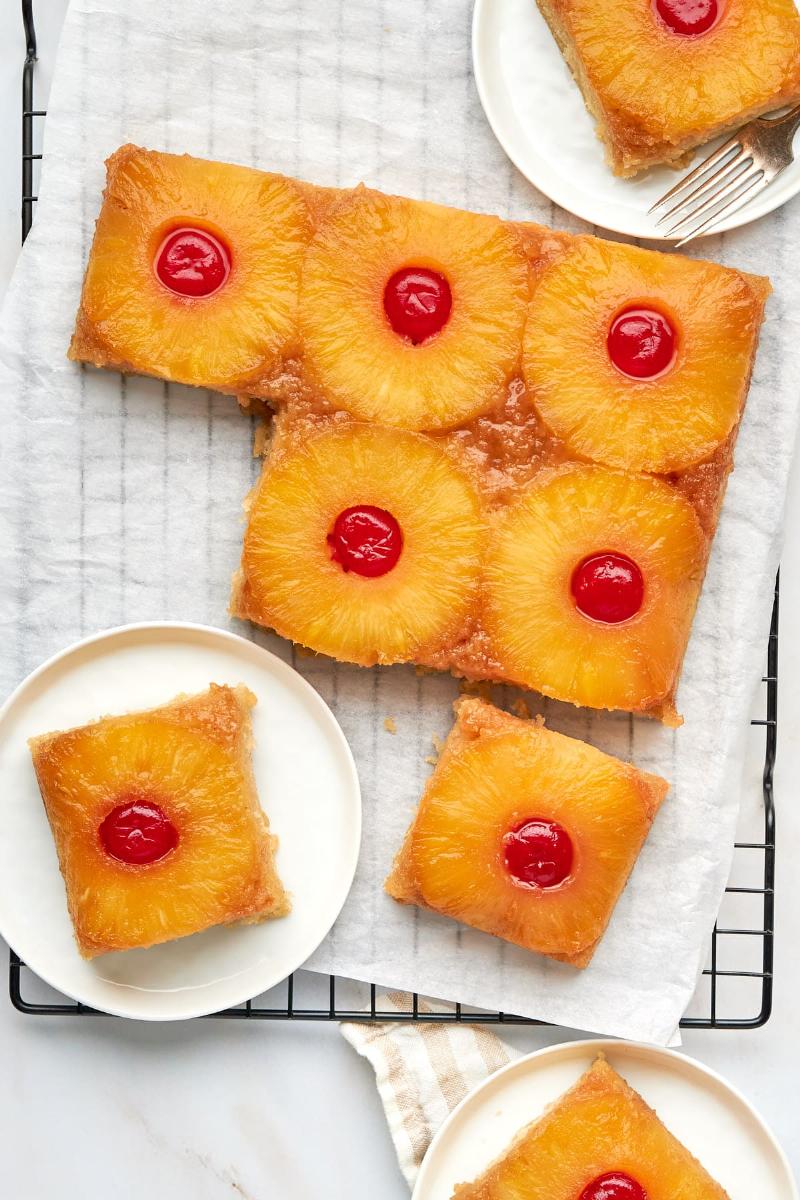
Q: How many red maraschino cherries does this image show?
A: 9